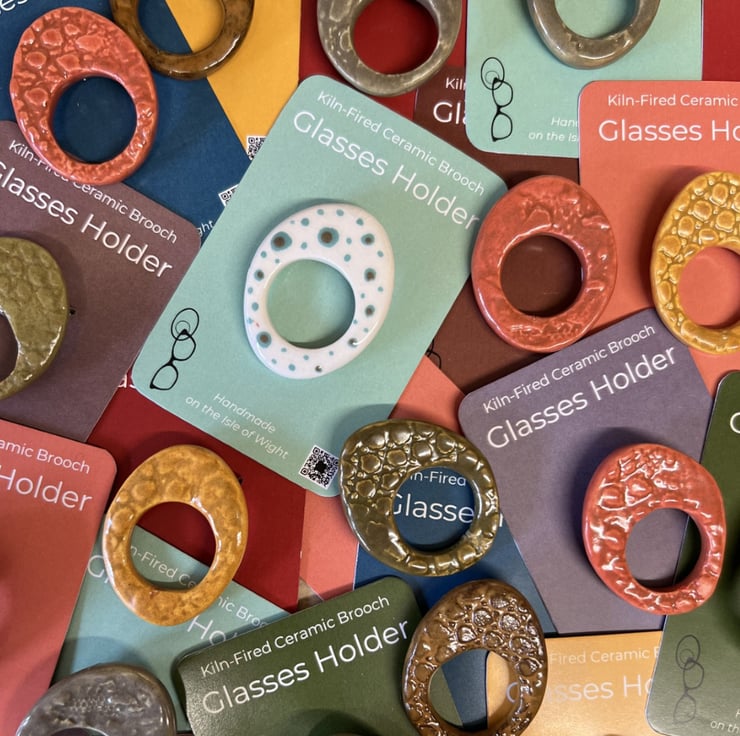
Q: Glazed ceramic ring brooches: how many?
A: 13